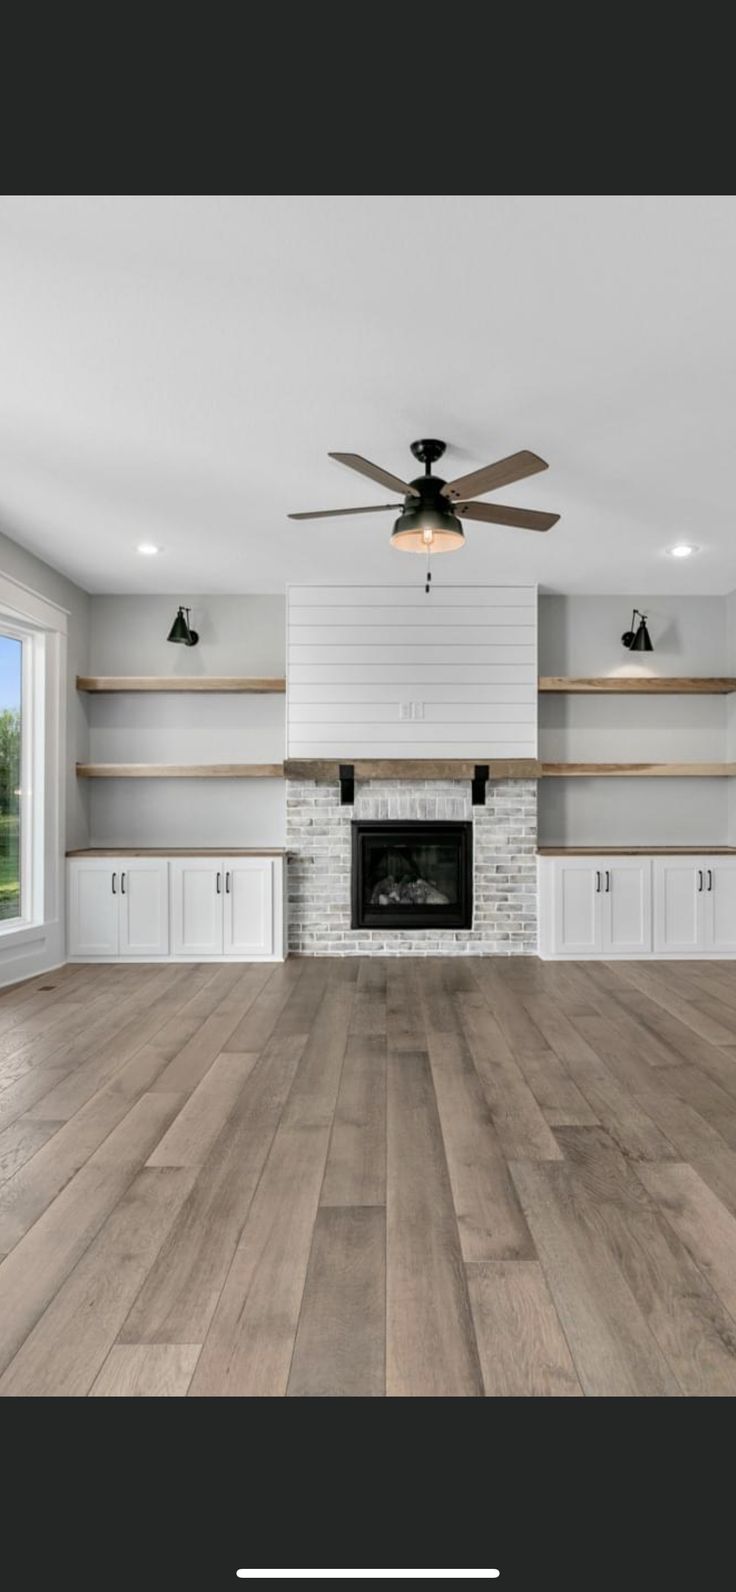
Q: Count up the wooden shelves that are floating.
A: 4